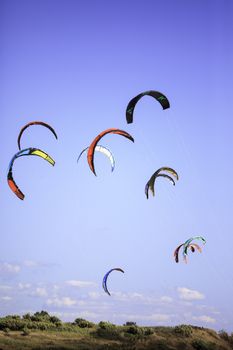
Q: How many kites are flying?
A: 11